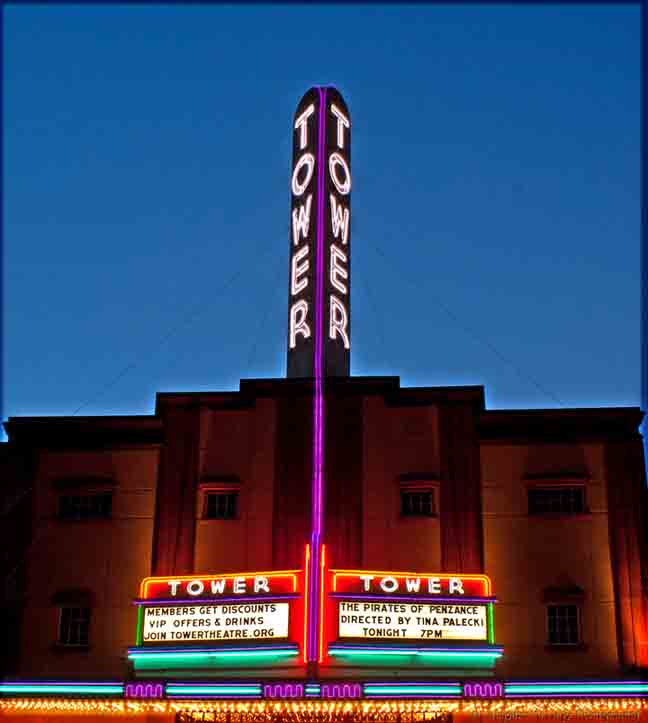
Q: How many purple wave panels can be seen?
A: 4